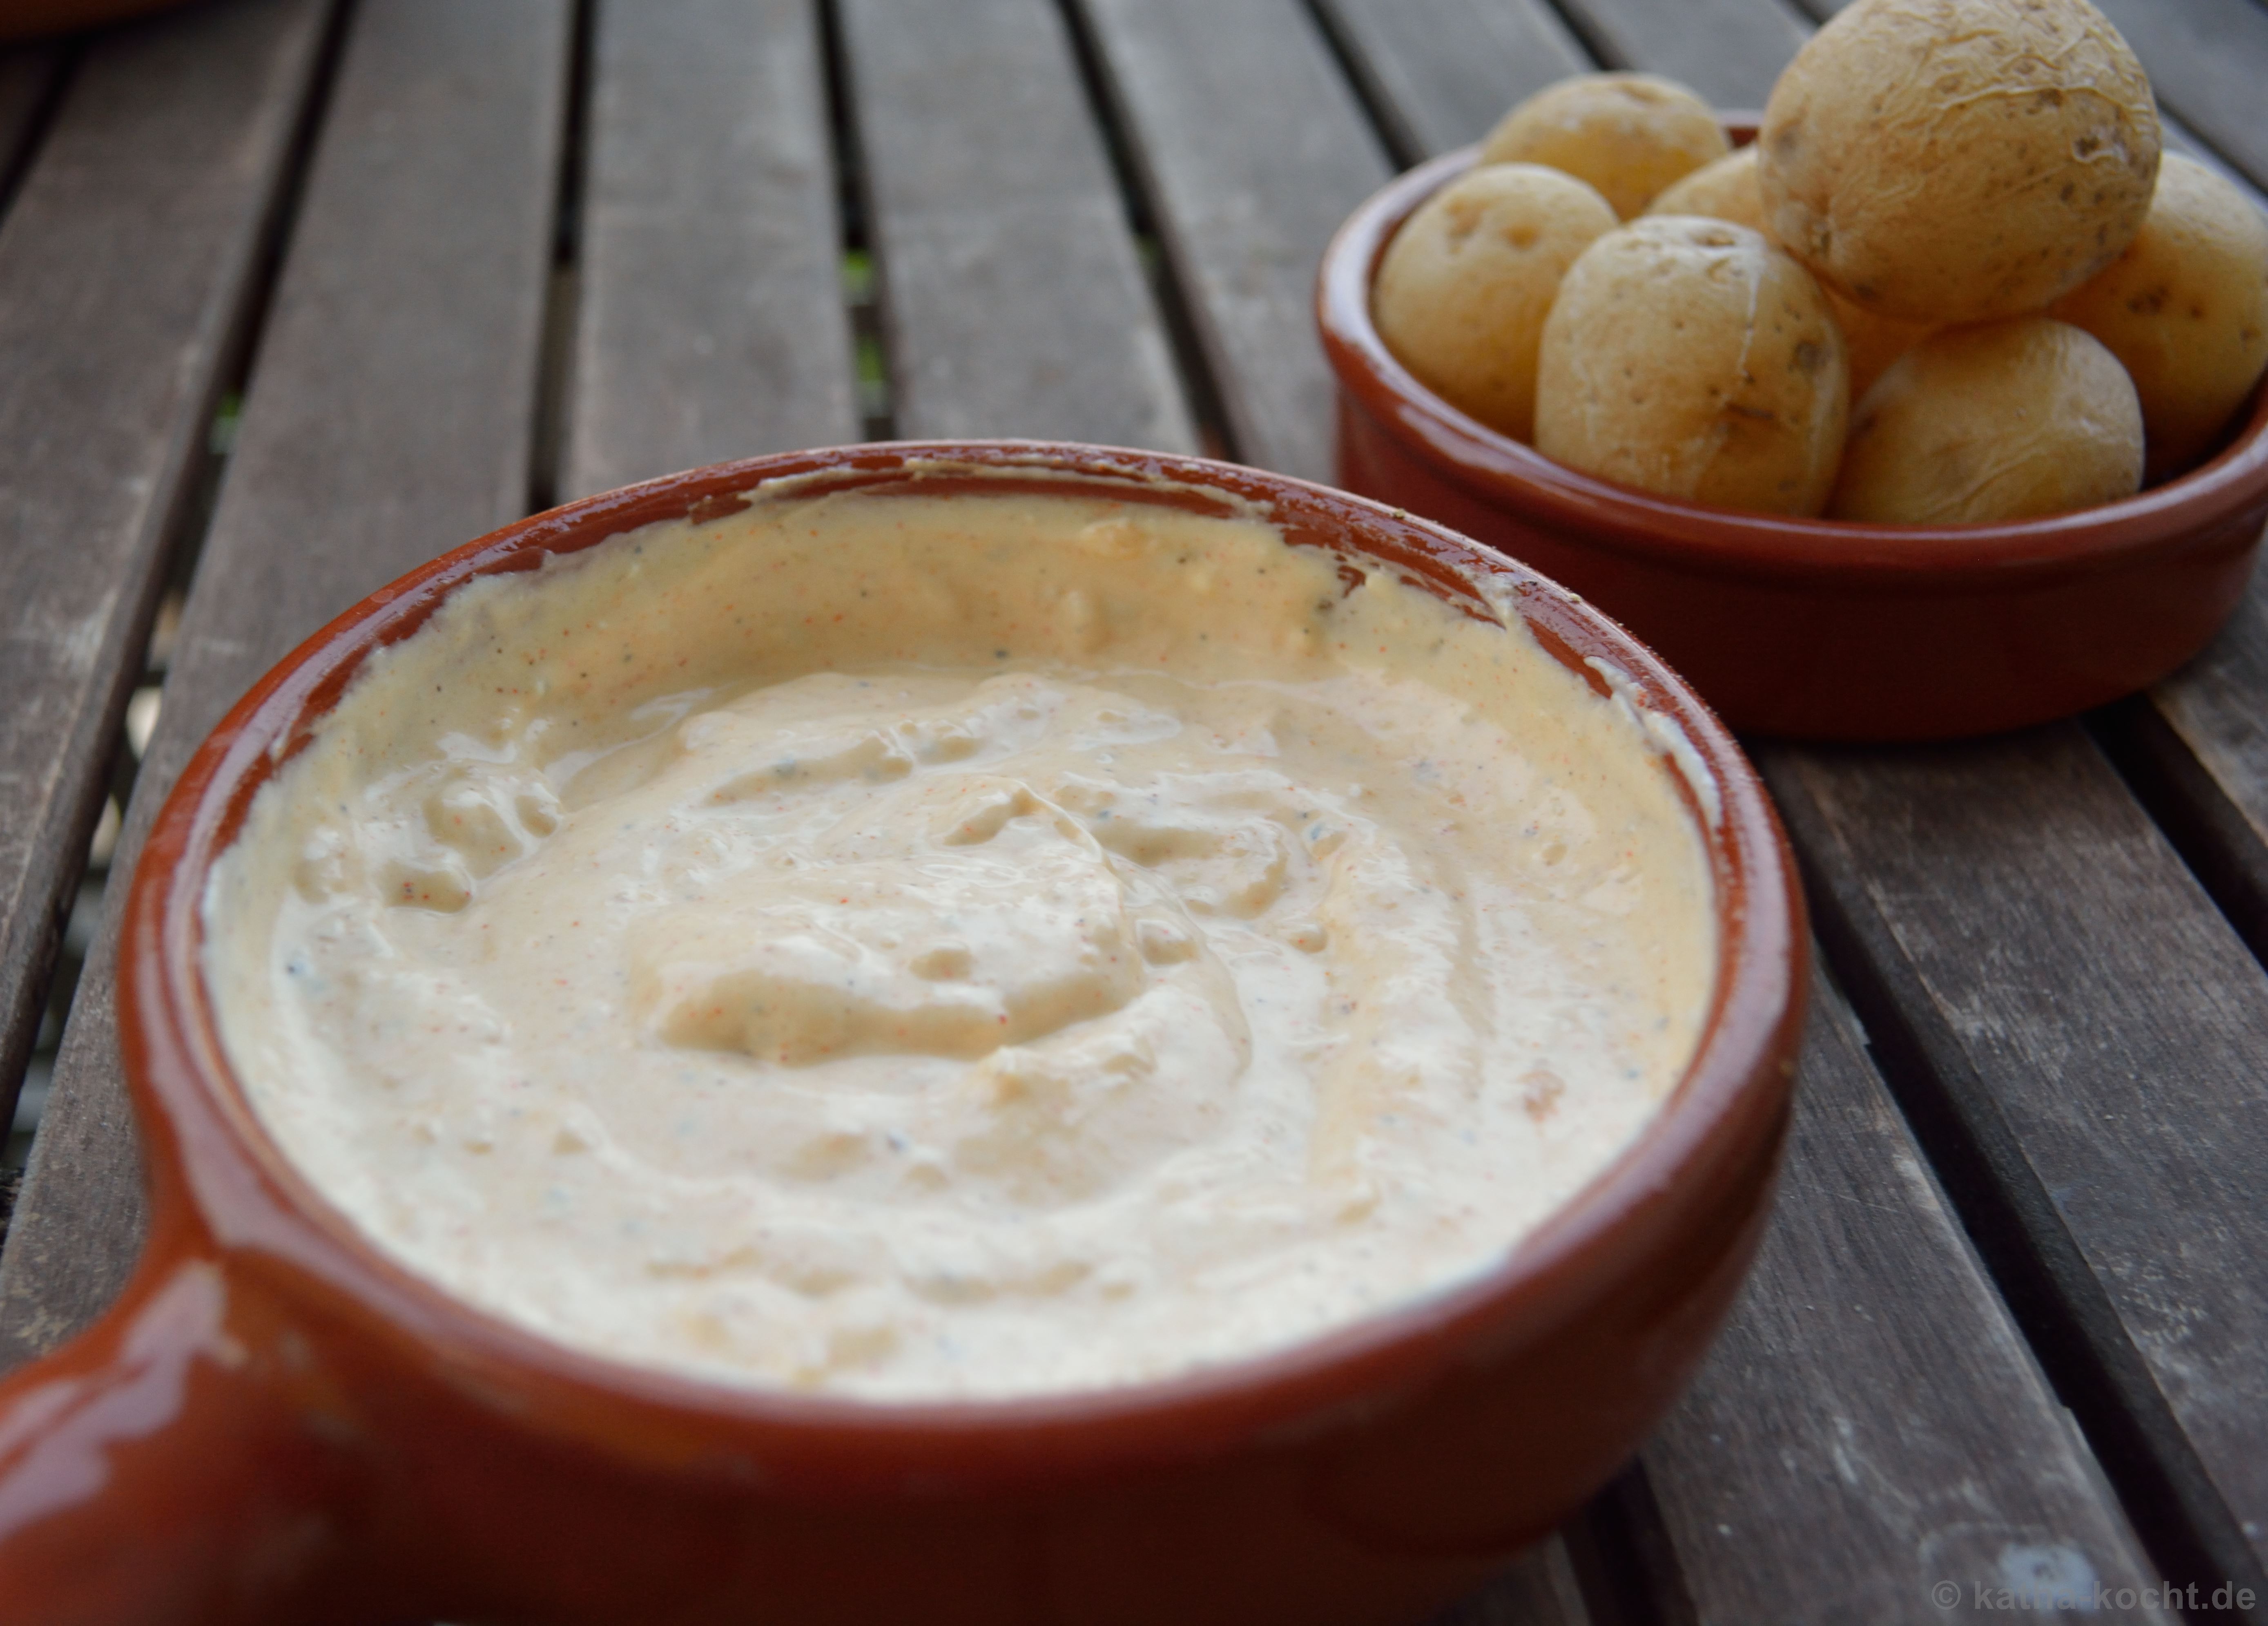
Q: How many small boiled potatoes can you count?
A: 7